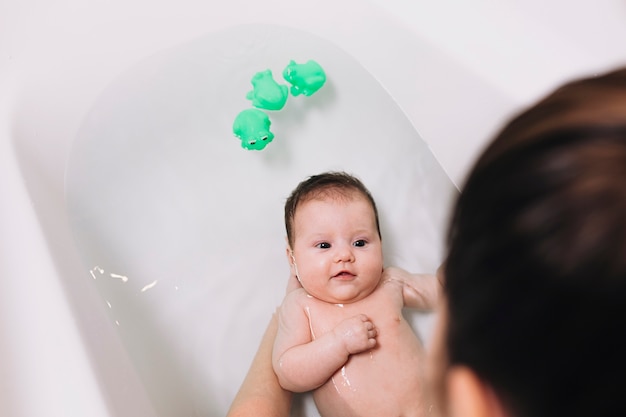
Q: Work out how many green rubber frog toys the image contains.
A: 3